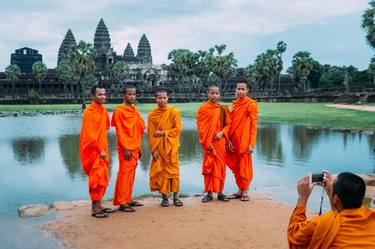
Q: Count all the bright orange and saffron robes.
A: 6